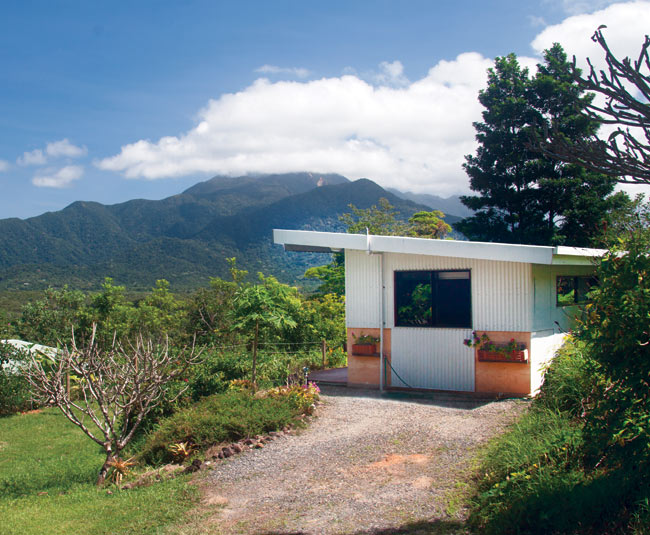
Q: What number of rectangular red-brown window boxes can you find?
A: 2